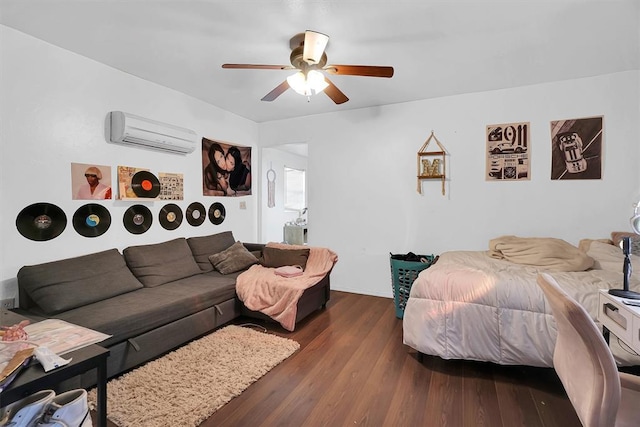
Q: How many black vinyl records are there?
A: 7